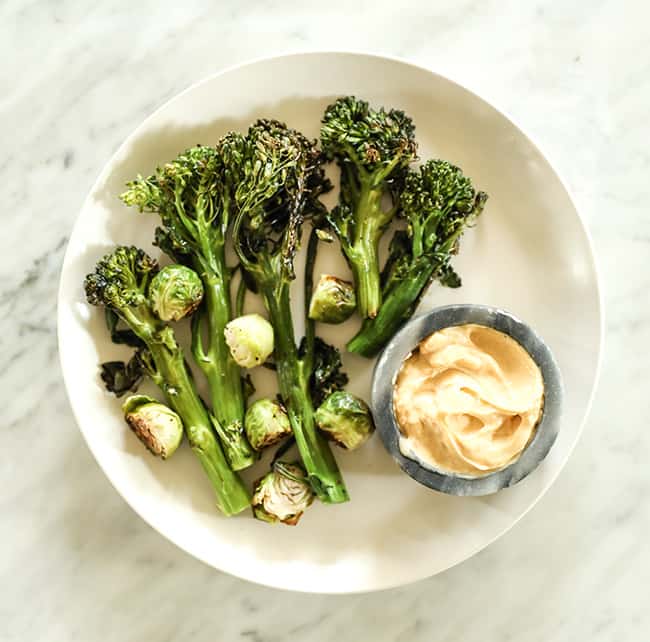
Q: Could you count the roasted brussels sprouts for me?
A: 7